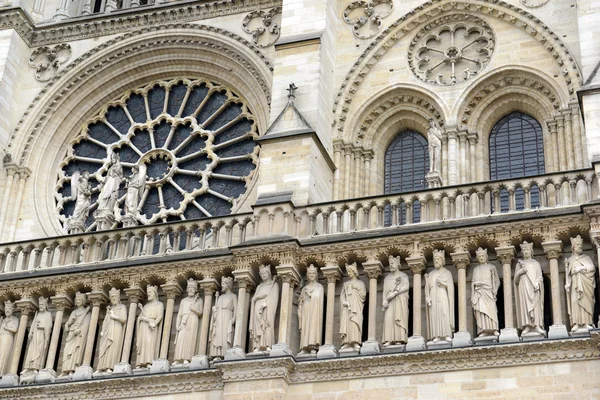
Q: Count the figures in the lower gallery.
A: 15